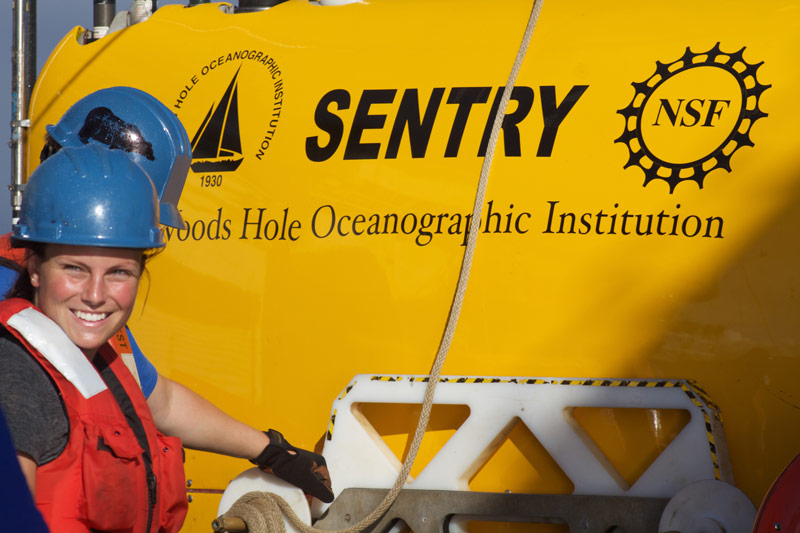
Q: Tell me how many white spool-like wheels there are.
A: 2